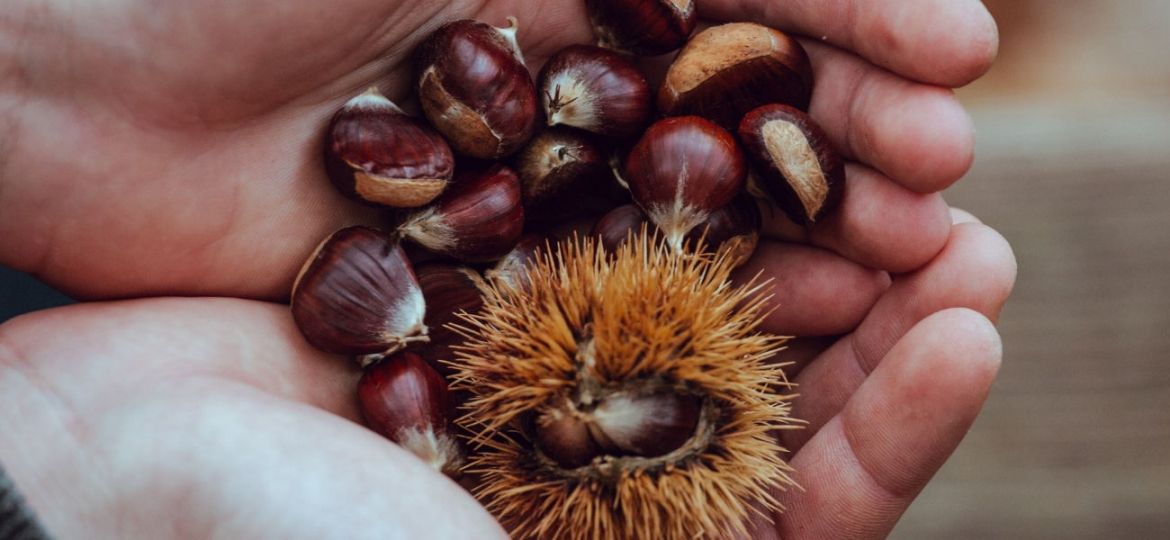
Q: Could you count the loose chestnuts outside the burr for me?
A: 15